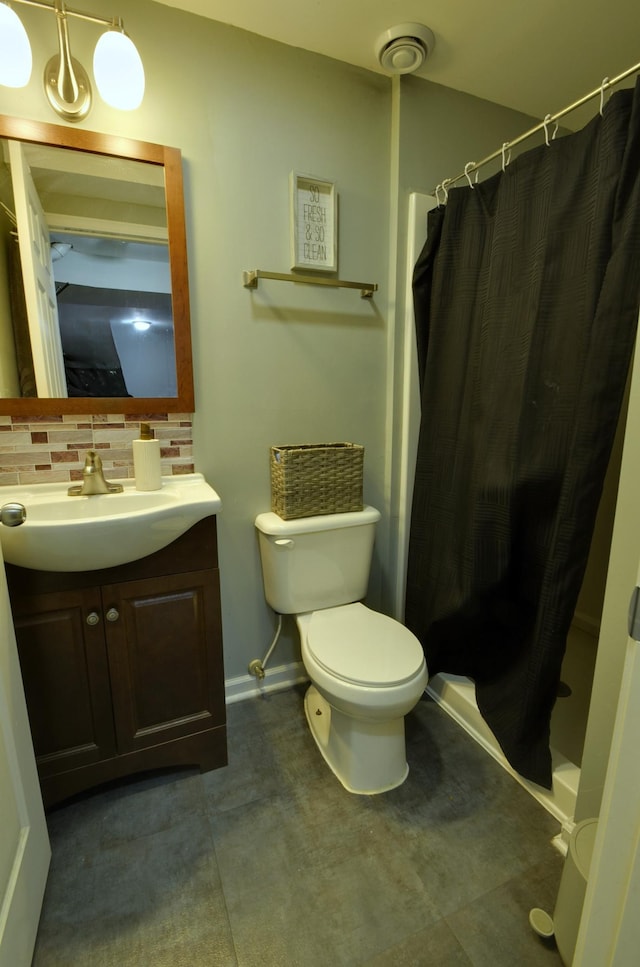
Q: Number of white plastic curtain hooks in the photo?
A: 6